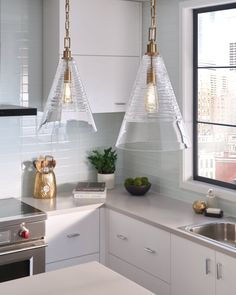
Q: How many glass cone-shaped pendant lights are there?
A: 2